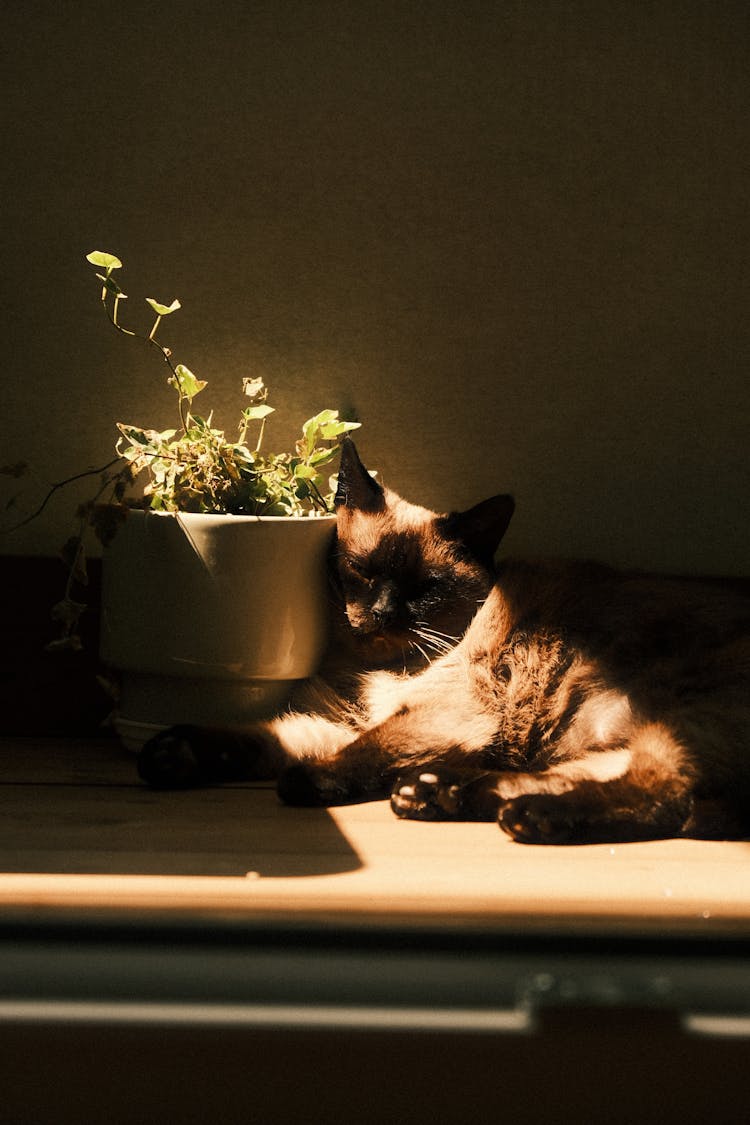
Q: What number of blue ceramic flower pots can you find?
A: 0